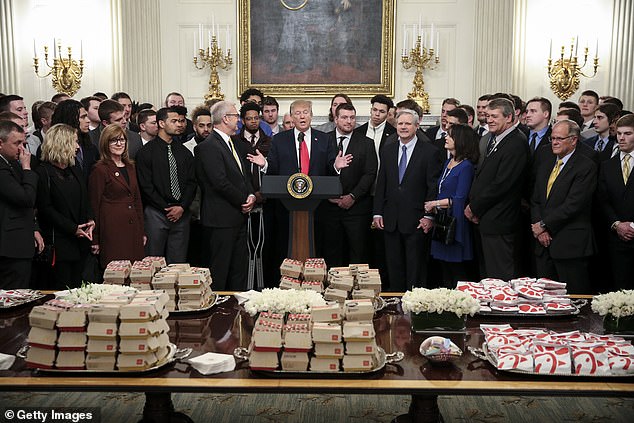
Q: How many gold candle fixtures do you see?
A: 4